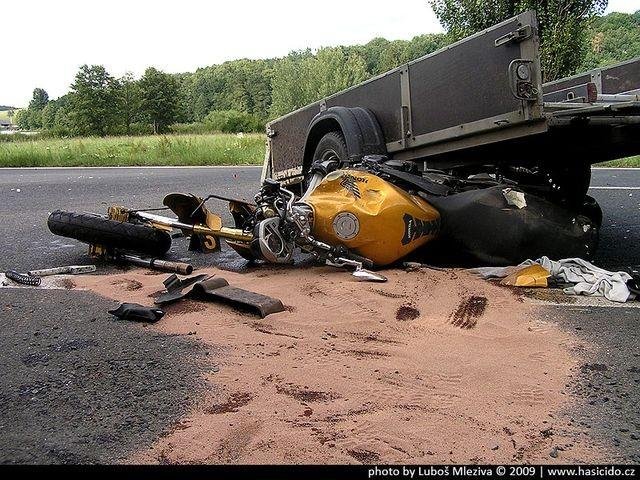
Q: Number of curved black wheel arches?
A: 1